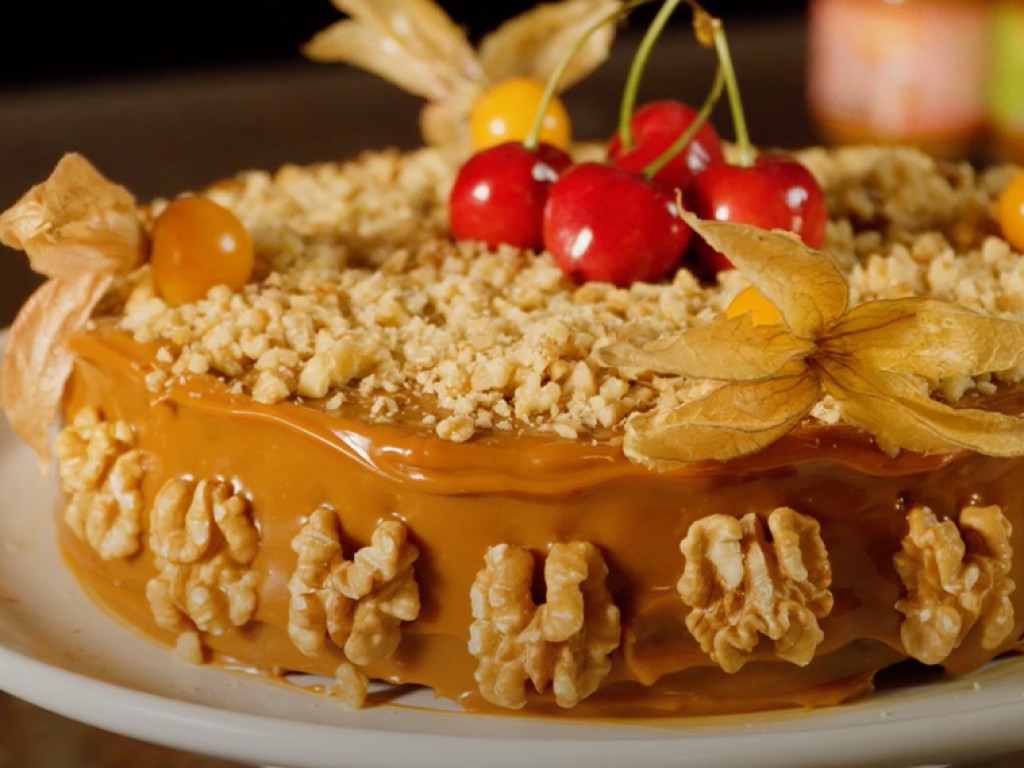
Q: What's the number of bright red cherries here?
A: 4